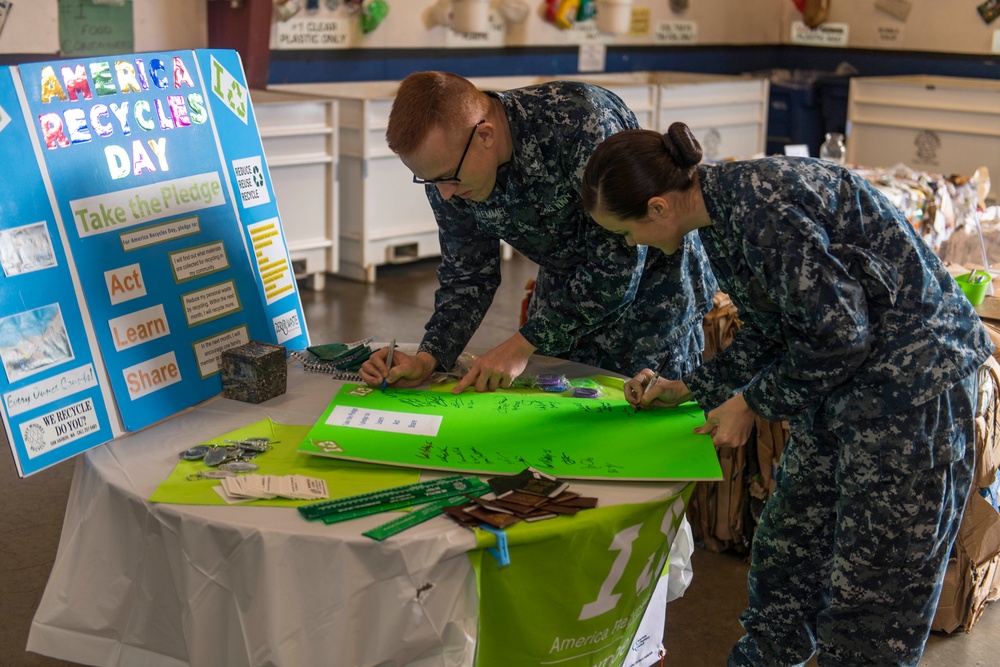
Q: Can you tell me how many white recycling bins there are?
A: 5